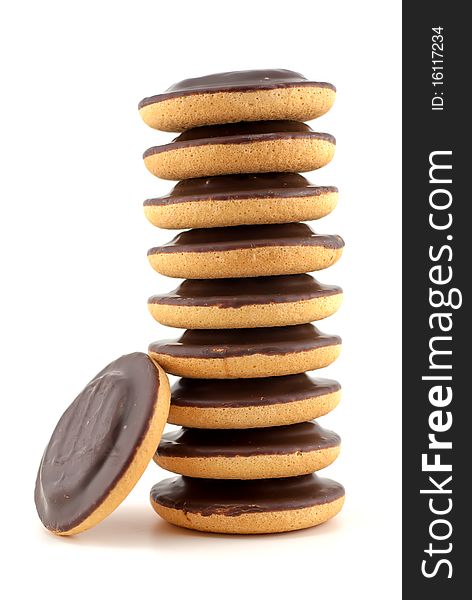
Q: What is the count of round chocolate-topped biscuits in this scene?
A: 10